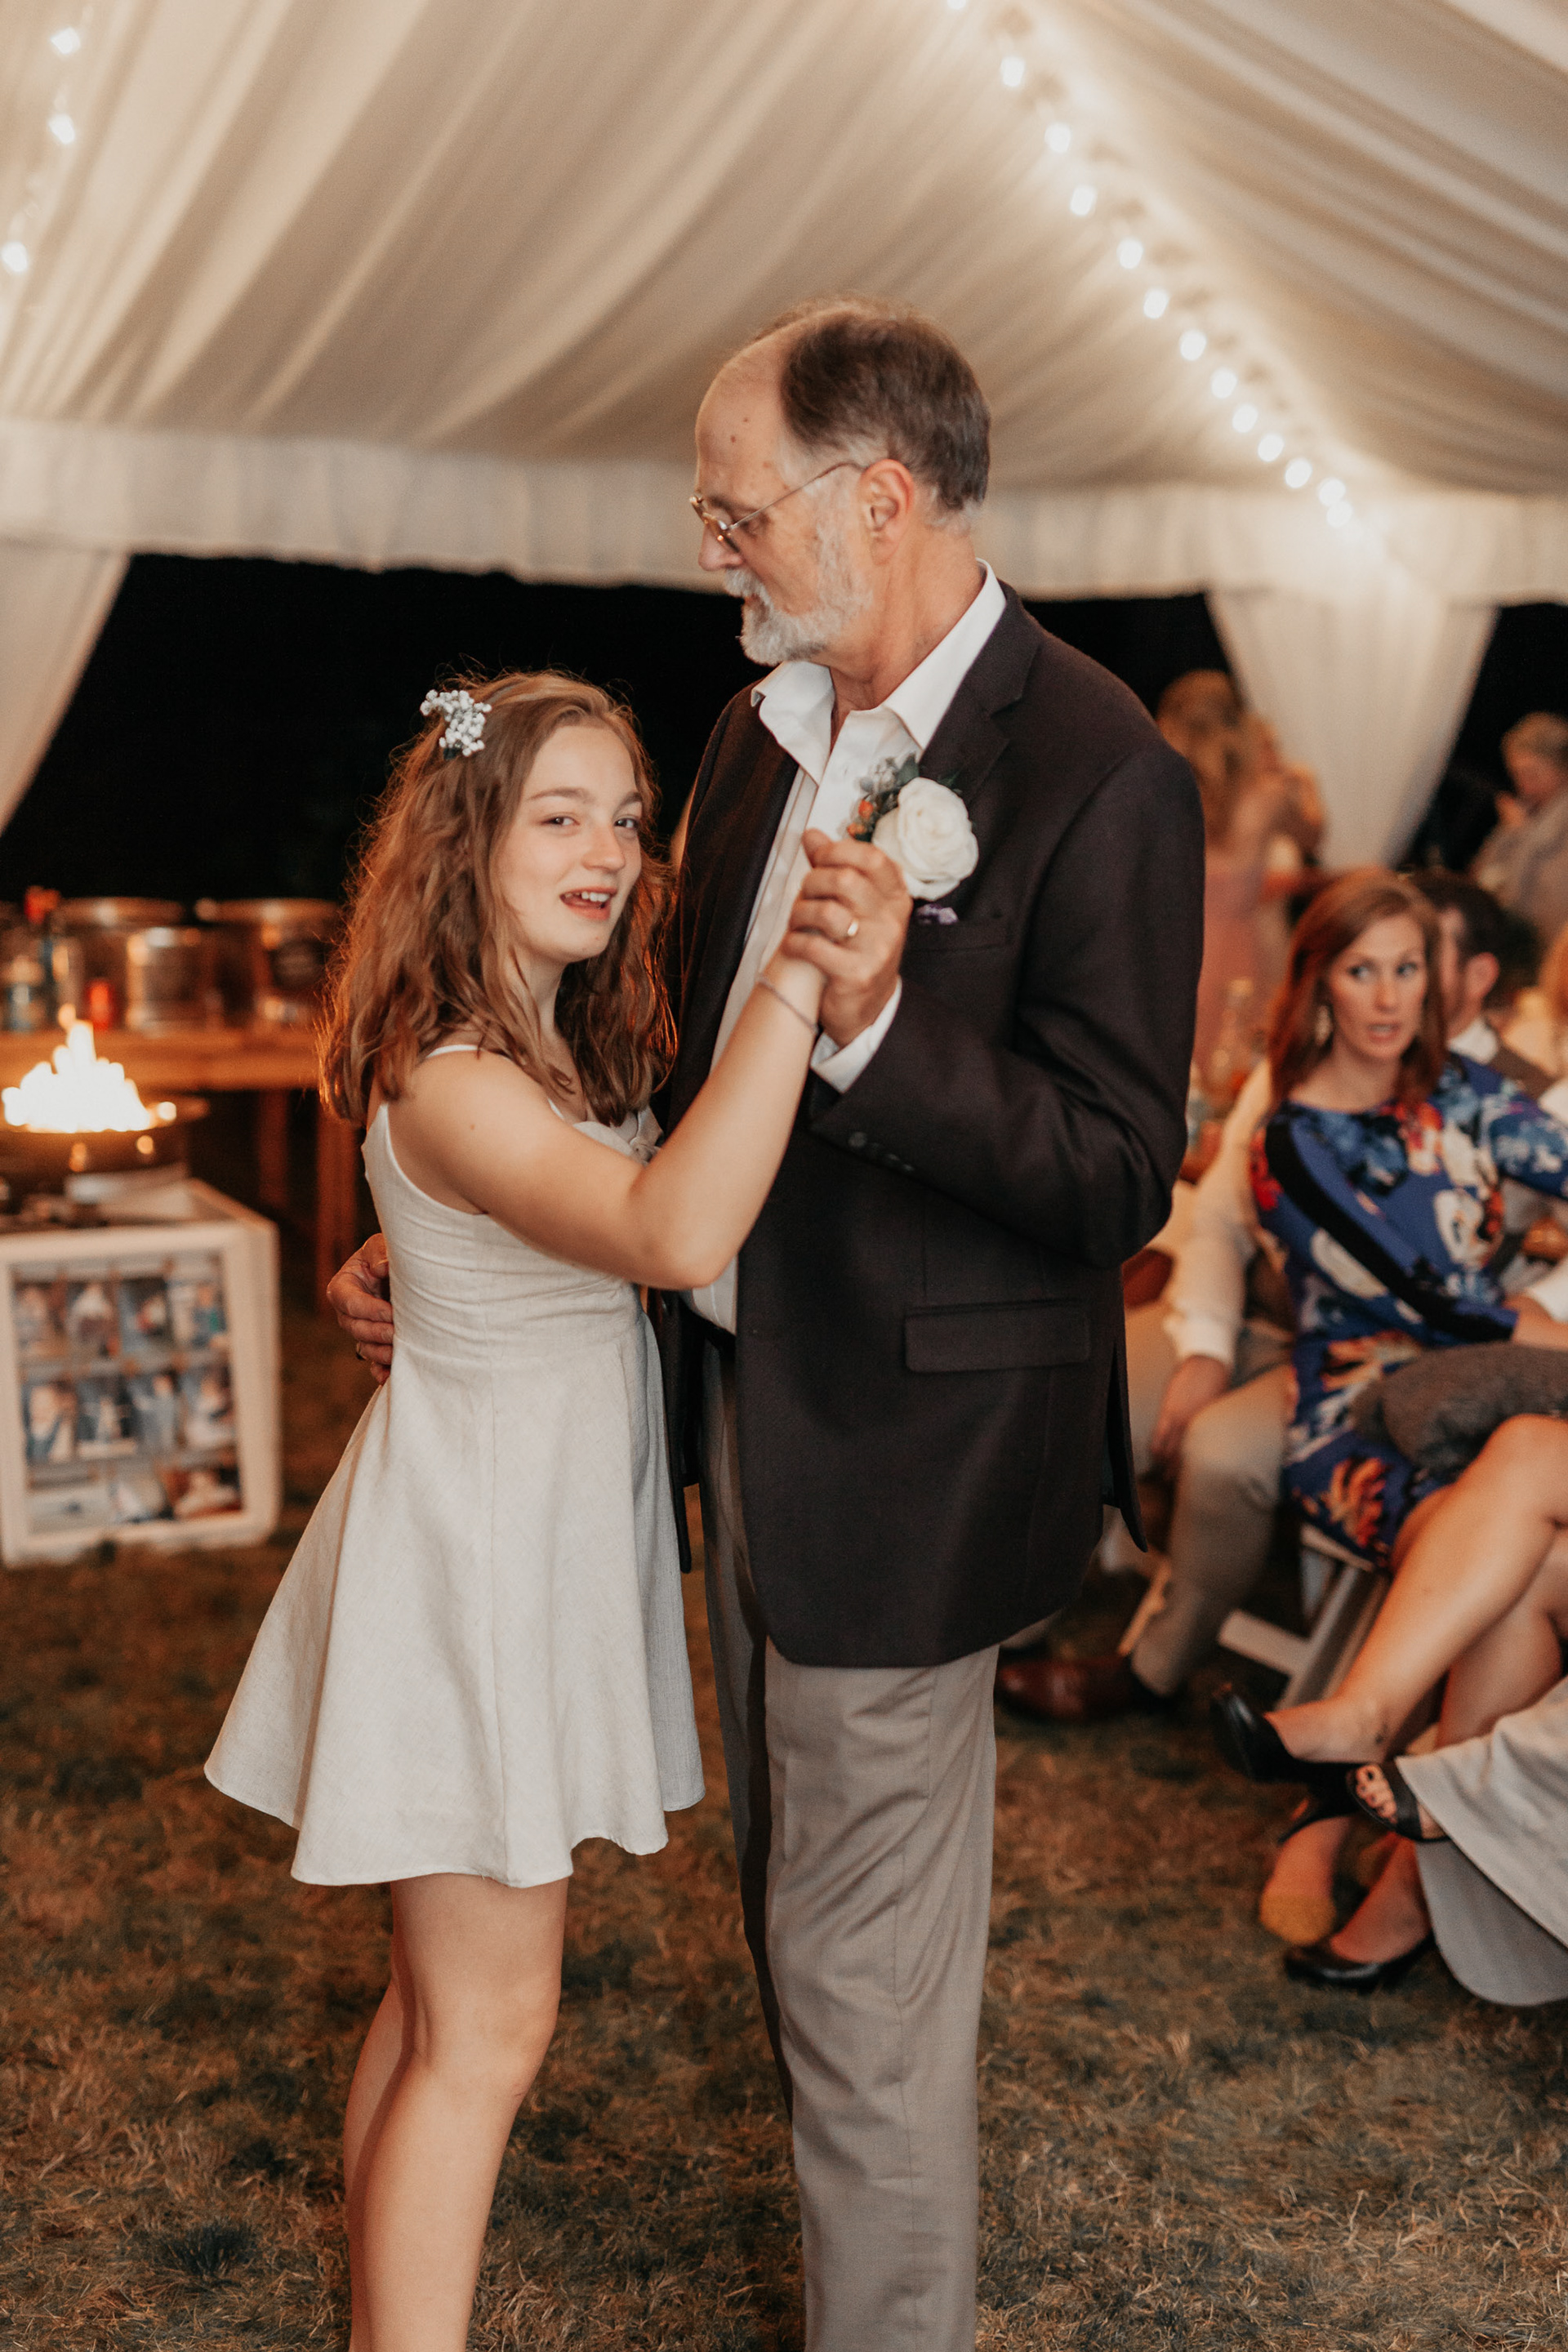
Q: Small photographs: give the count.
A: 11